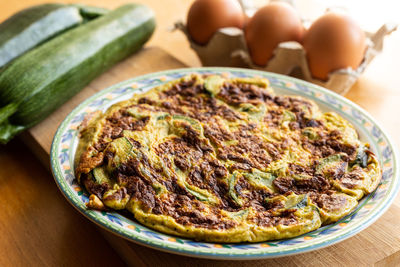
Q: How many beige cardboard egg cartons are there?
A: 1